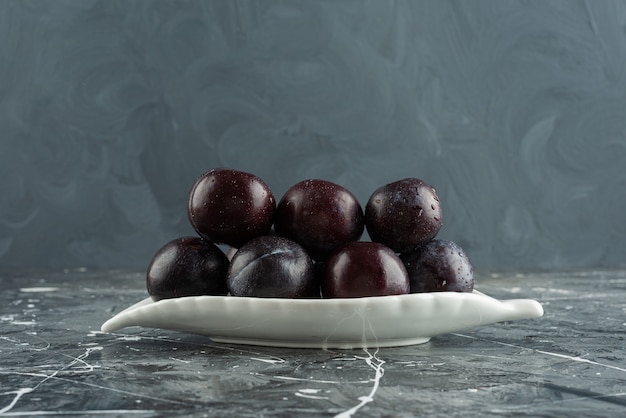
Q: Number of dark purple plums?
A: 7